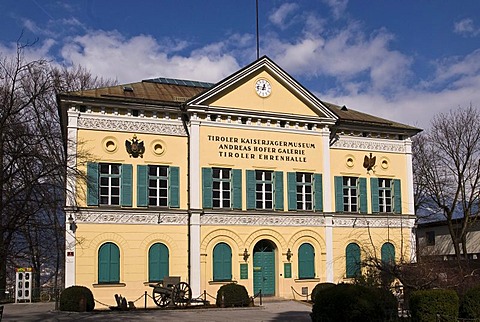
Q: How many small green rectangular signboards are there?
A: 2